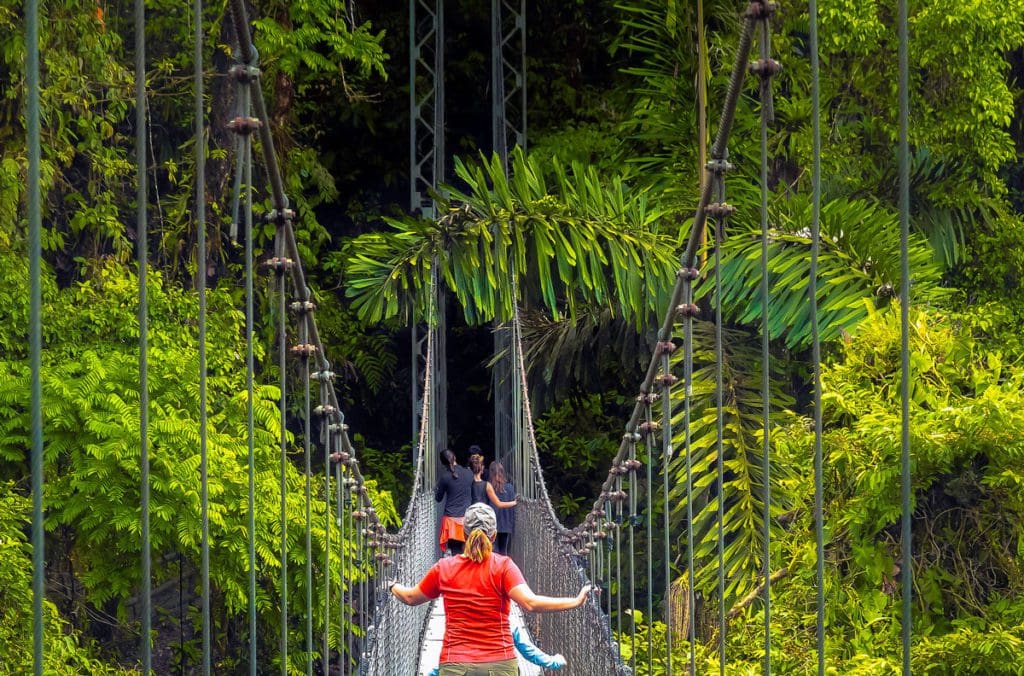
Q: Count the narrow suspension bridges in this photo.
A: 1